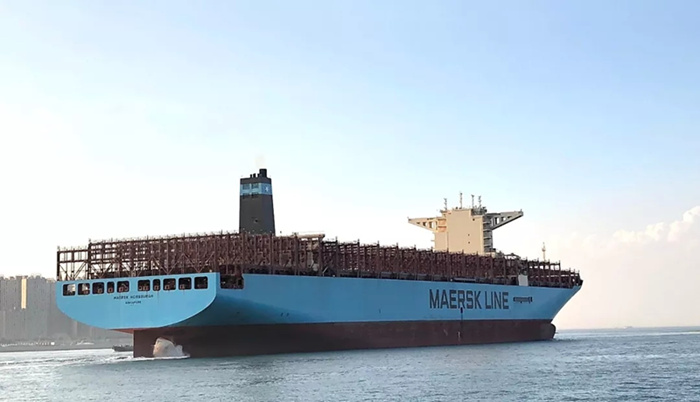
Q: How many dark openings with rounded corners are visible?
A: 10